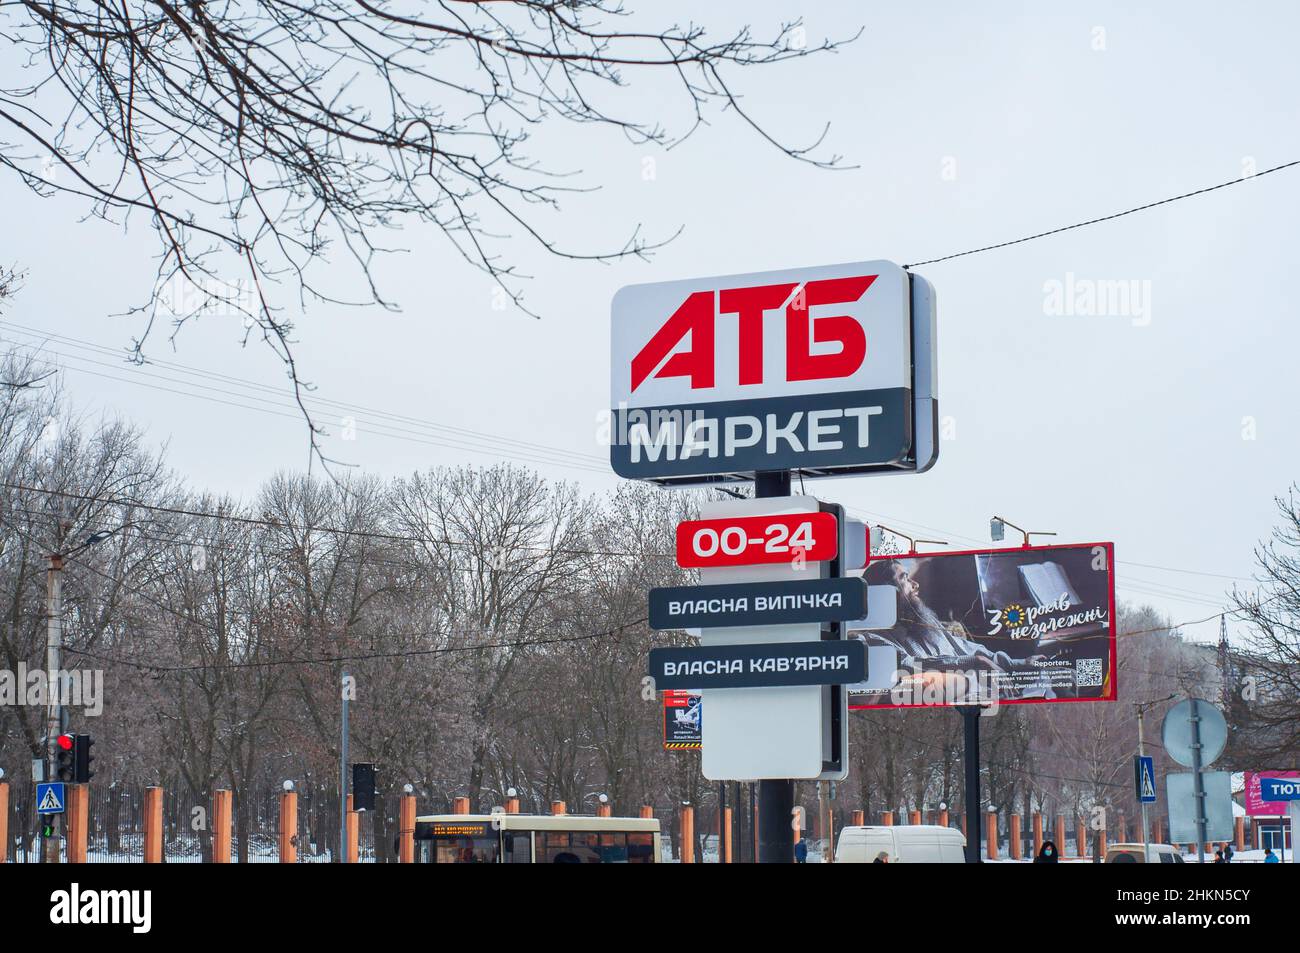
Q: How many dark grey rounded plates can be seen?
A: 2